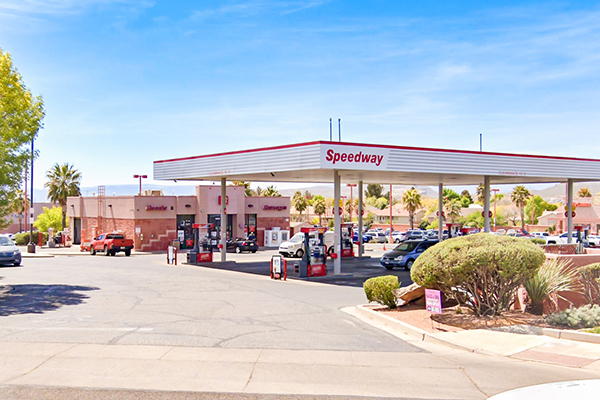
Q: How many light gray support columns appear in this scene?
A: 6